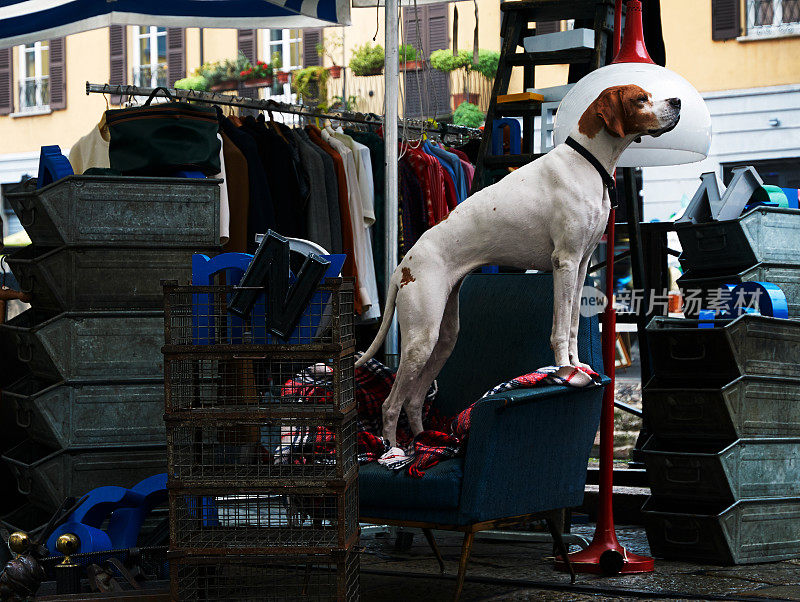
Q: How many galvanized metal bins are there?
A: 12